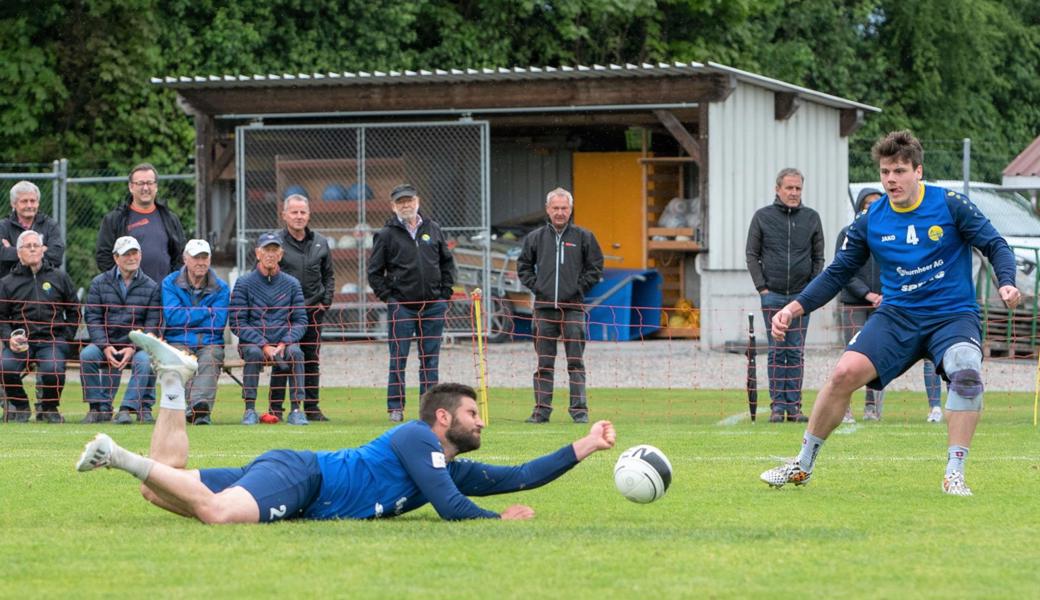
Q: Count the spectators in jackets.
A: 11